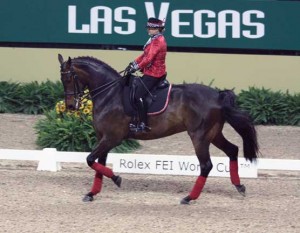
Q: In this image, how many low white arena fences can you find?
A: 1